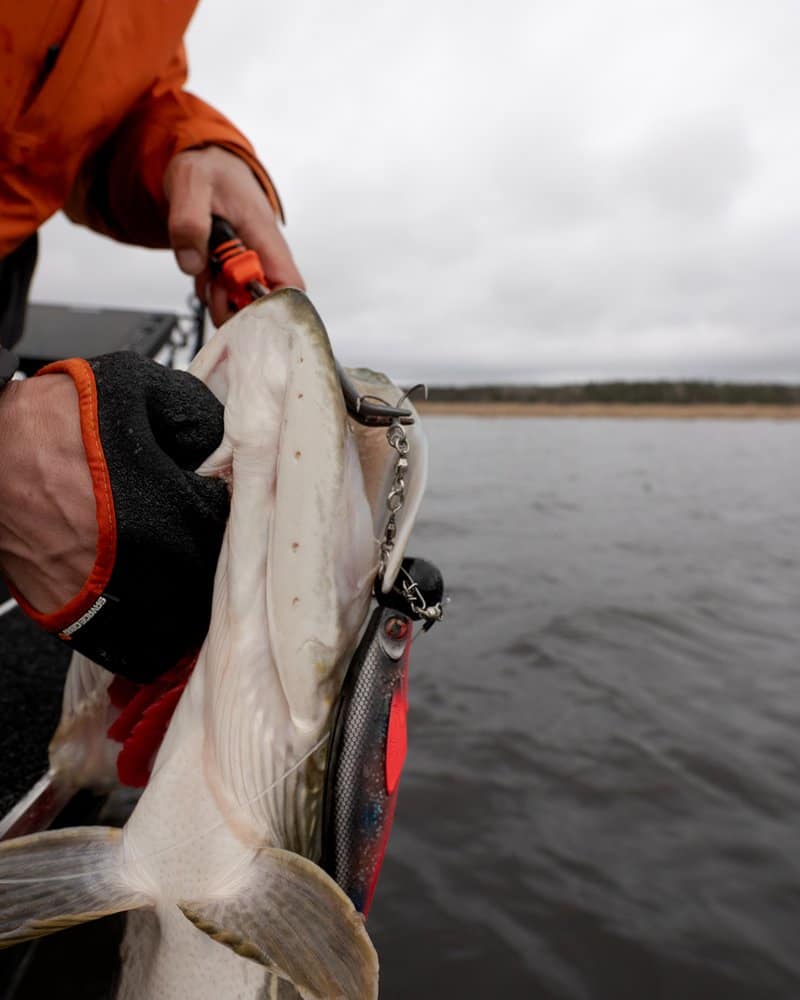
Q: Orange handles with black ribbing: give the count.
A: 1